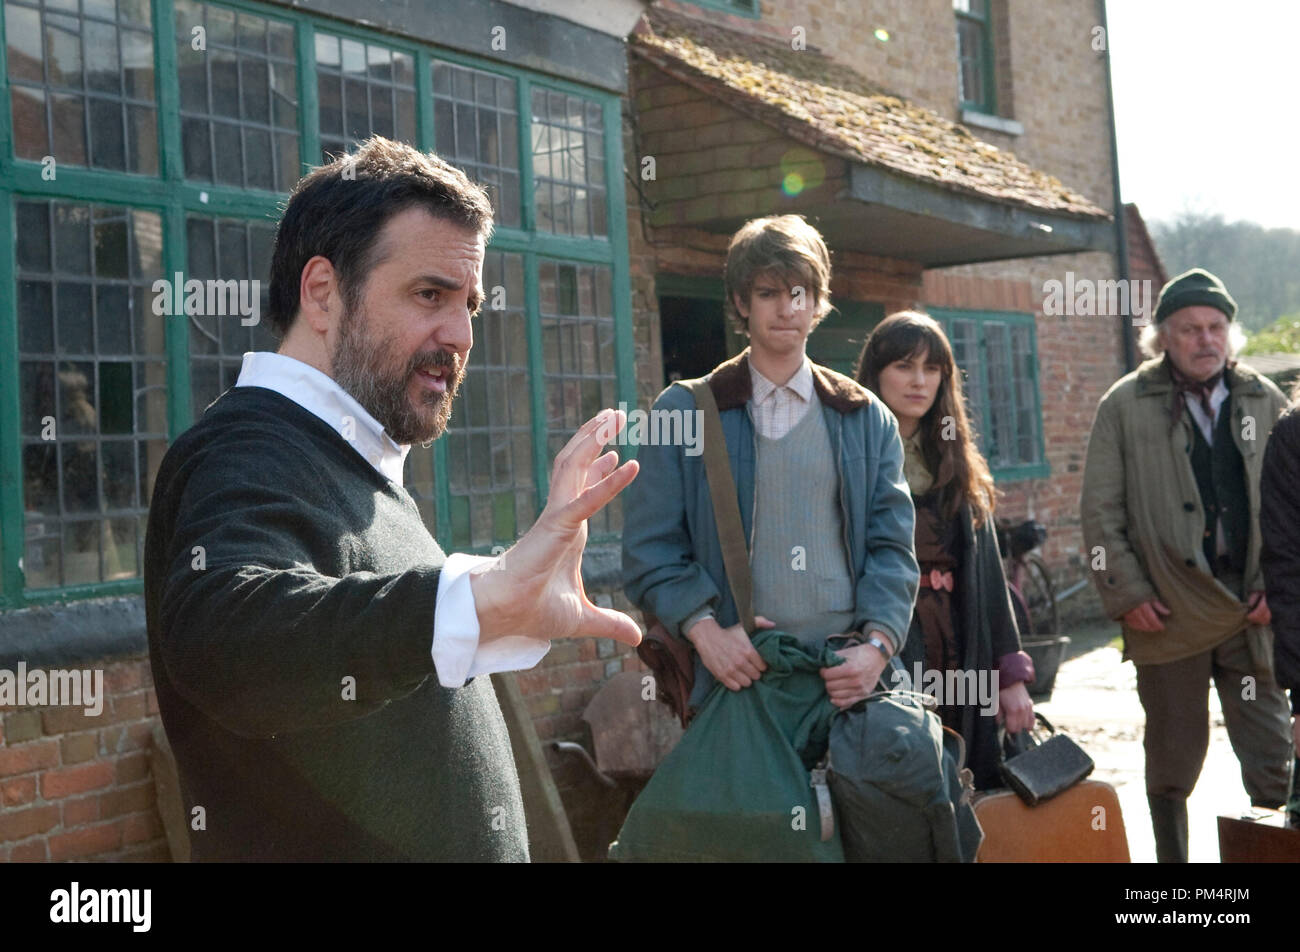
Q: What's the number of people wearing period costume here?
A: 3